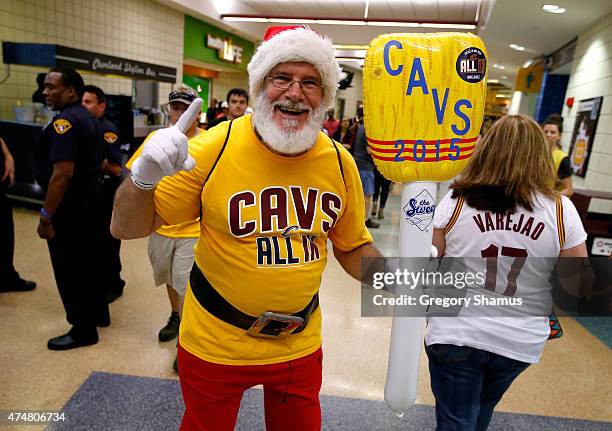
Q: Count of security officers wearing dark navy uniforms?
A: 2